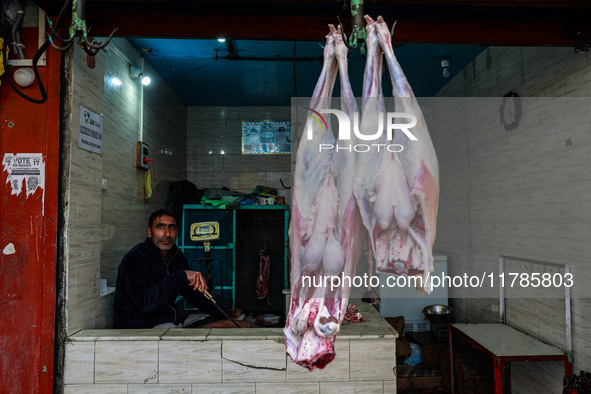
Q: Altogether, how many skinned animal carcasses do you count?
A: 2